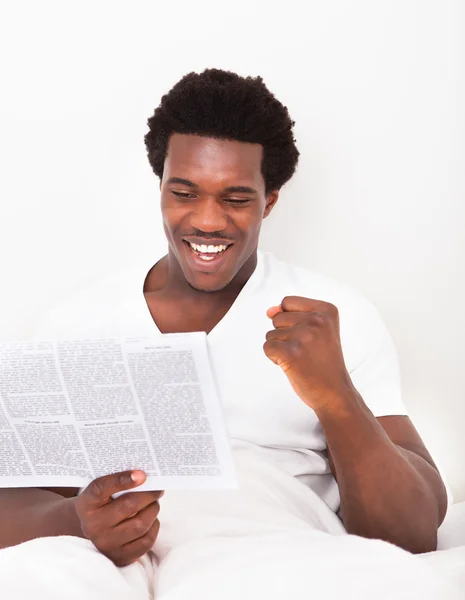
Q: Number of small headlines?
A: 3